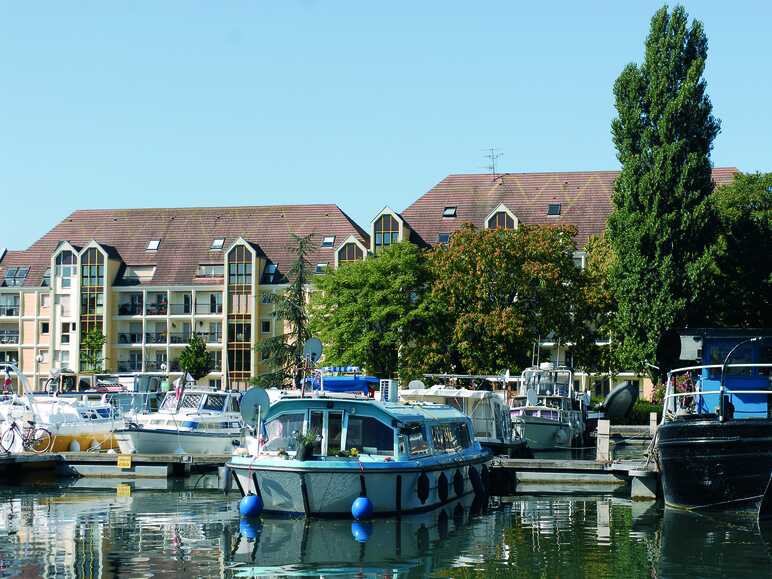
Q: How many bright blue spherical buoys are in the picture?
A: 2